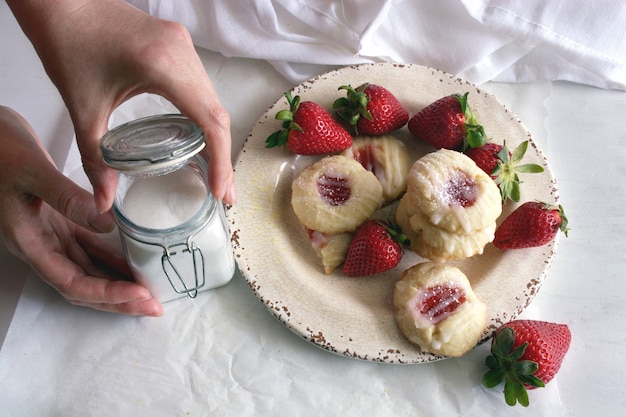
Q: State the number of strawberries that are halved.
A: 0